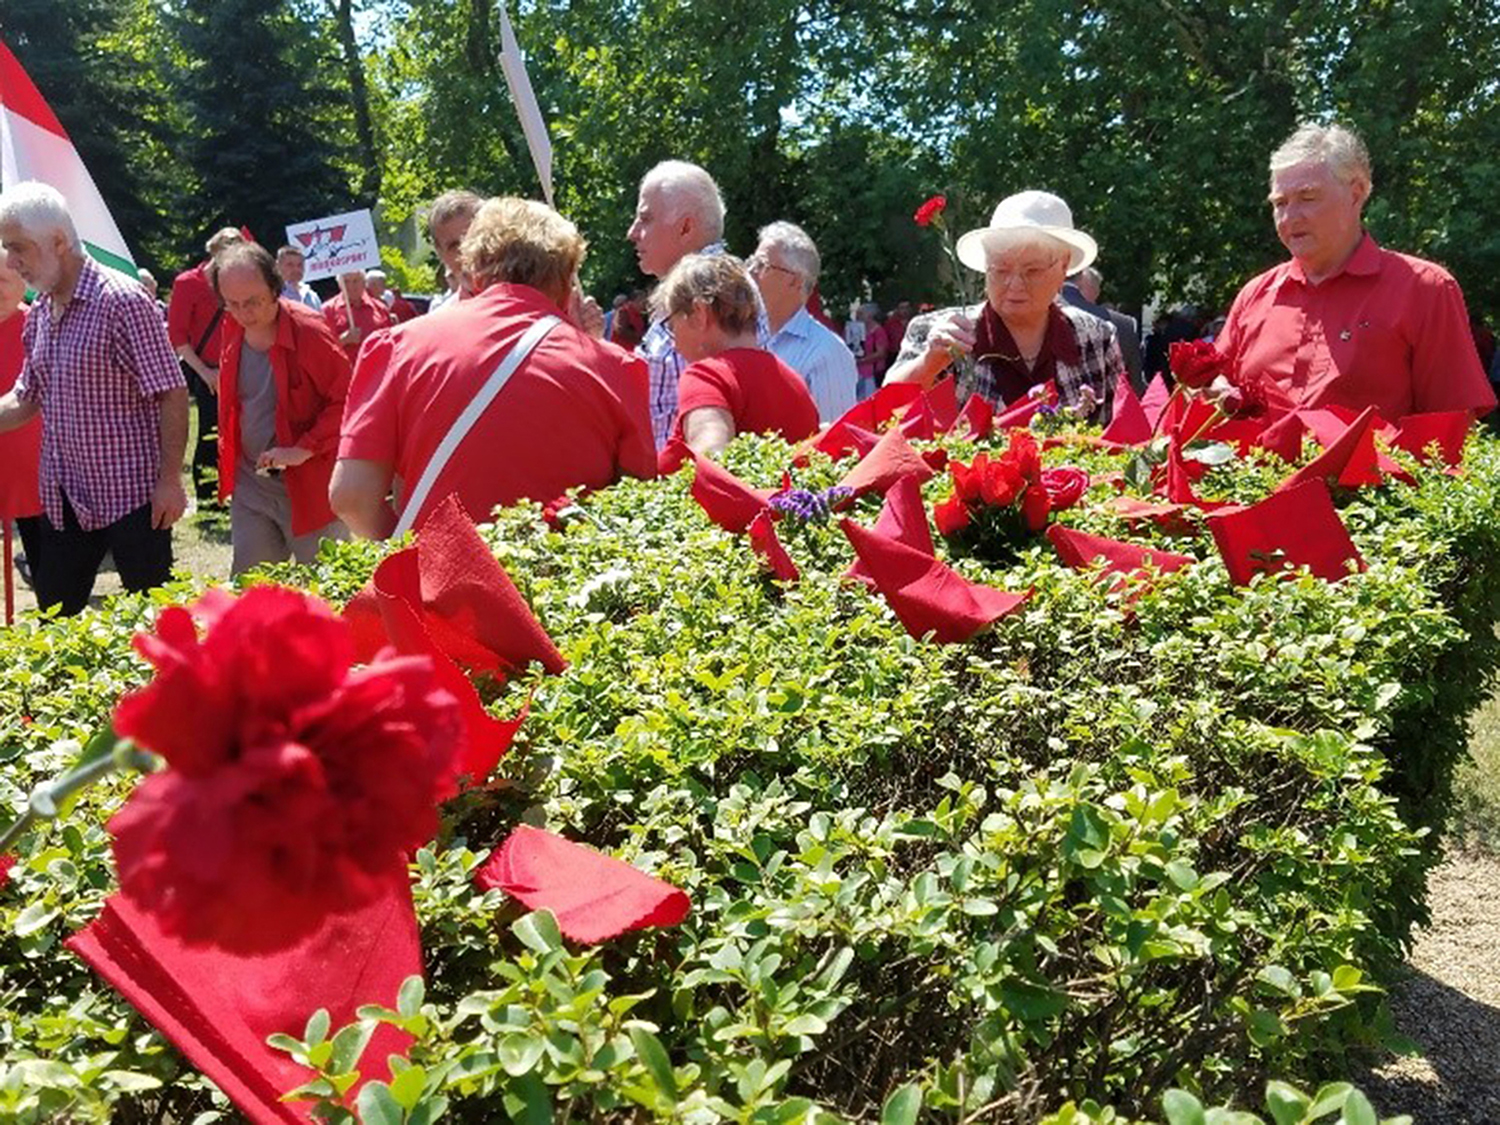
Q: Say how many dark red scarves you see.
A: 1